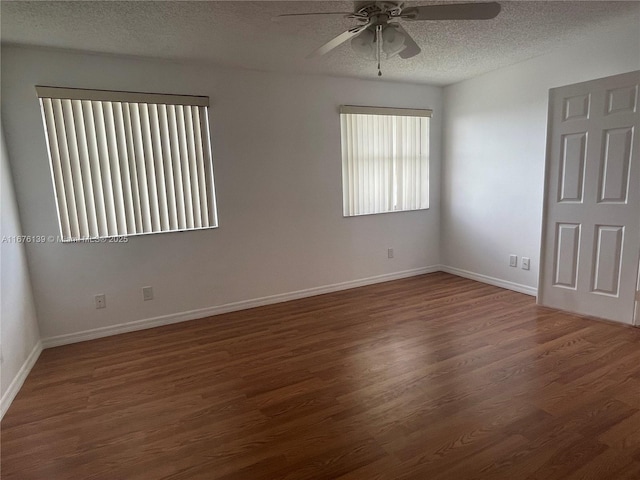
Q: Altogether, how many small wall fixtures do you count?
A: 5